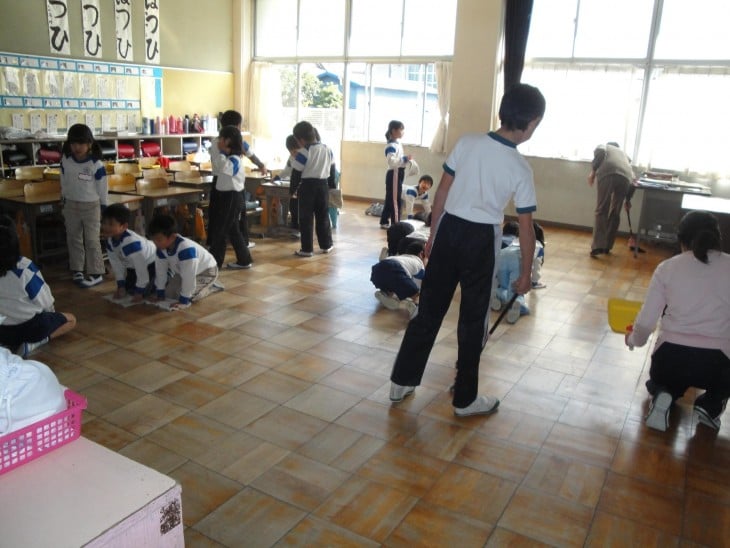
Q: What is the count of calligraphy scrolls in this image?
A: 4